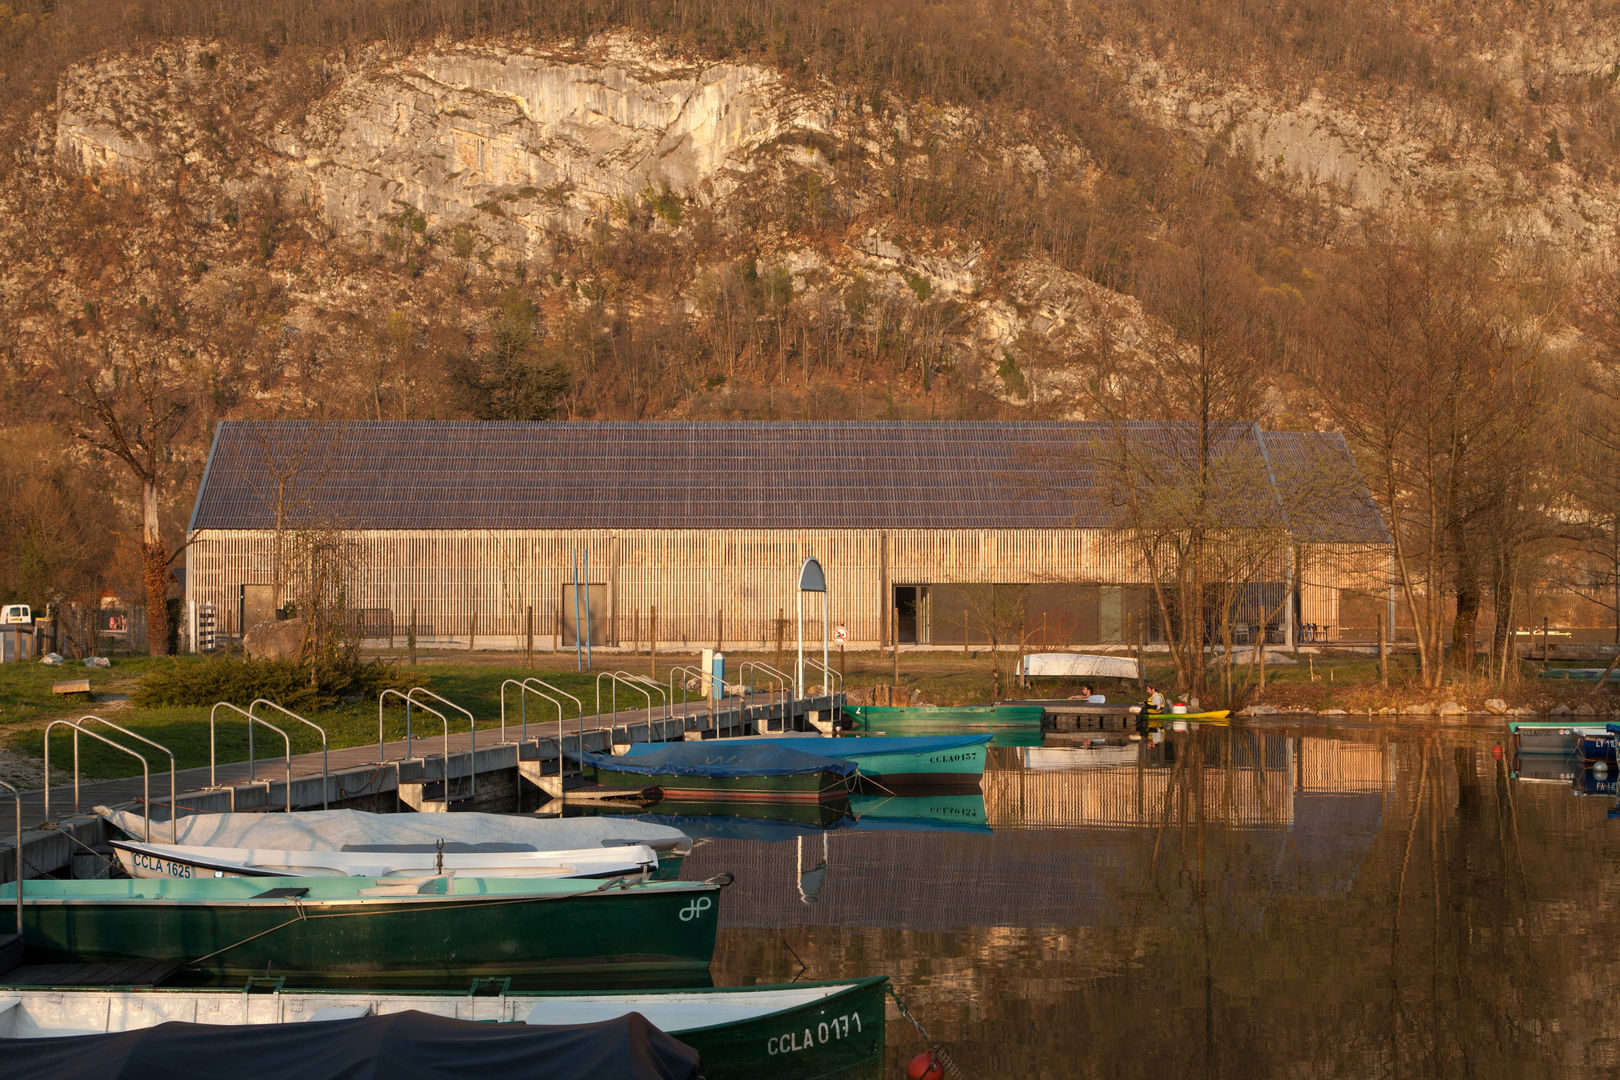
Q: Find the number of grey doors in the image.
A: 2